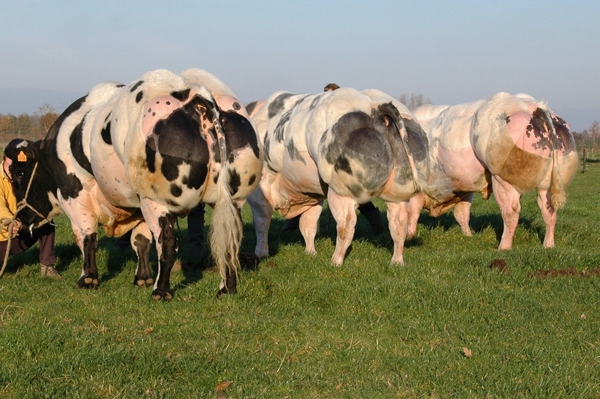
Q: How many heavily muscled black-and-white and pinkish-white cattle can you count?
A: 3